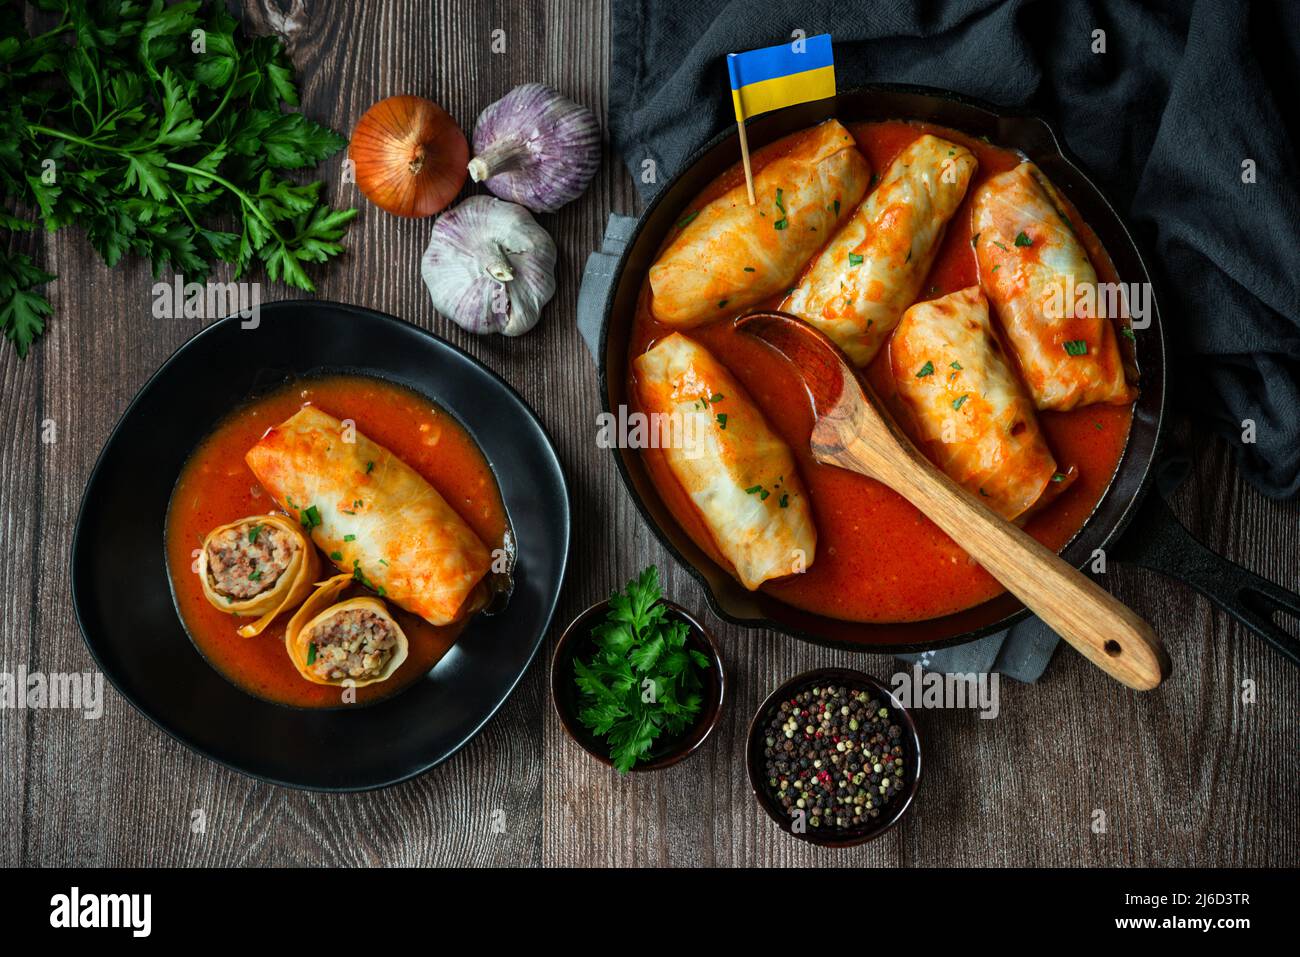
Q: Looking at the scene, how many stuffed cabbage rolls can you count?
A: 7